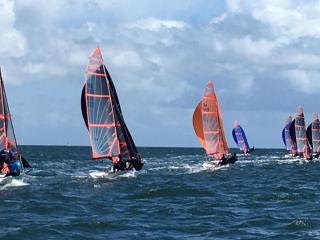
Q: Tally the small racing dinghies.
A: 7